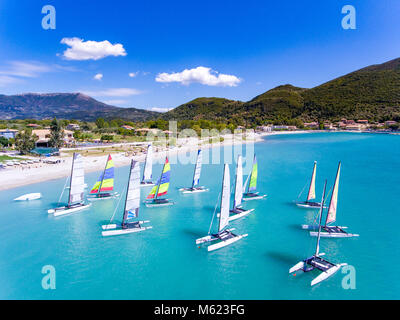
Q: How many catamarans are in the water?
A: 12